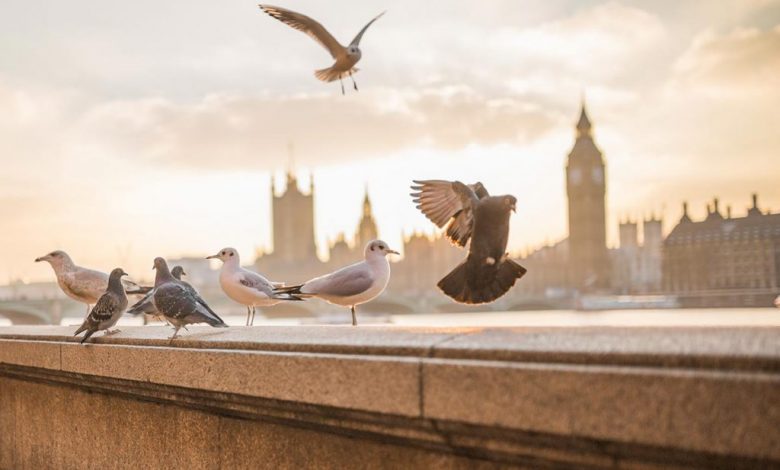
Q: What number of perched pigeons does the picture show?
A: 3